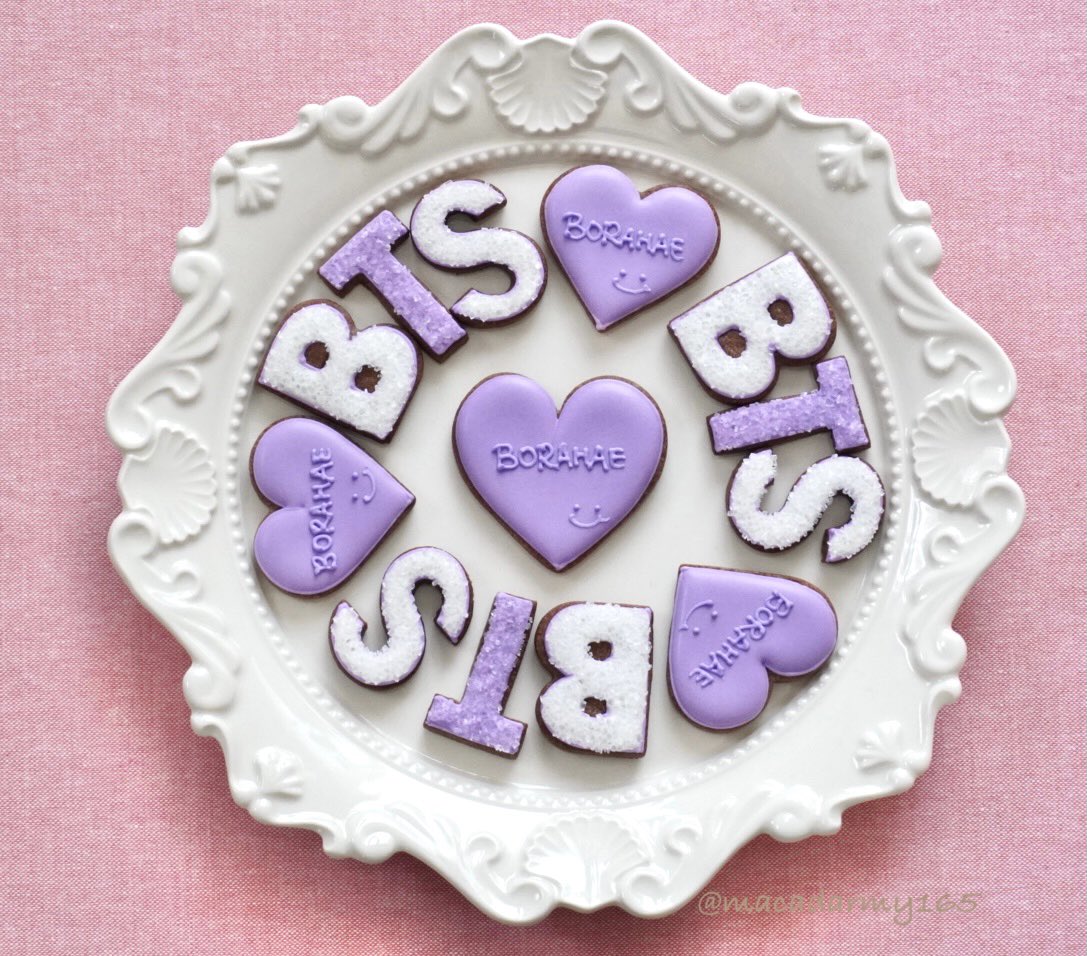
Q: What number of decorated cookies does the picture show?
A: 13